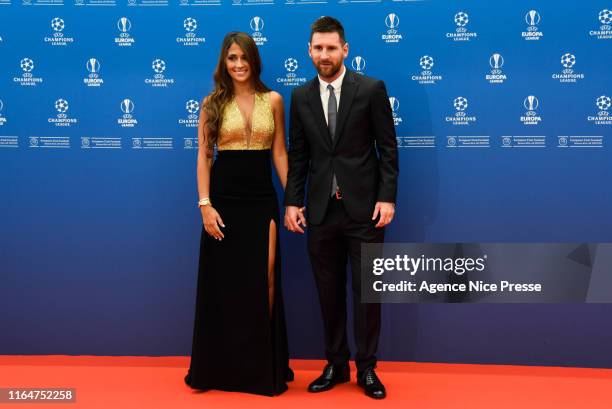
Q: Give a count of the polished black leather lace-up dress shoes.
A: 2